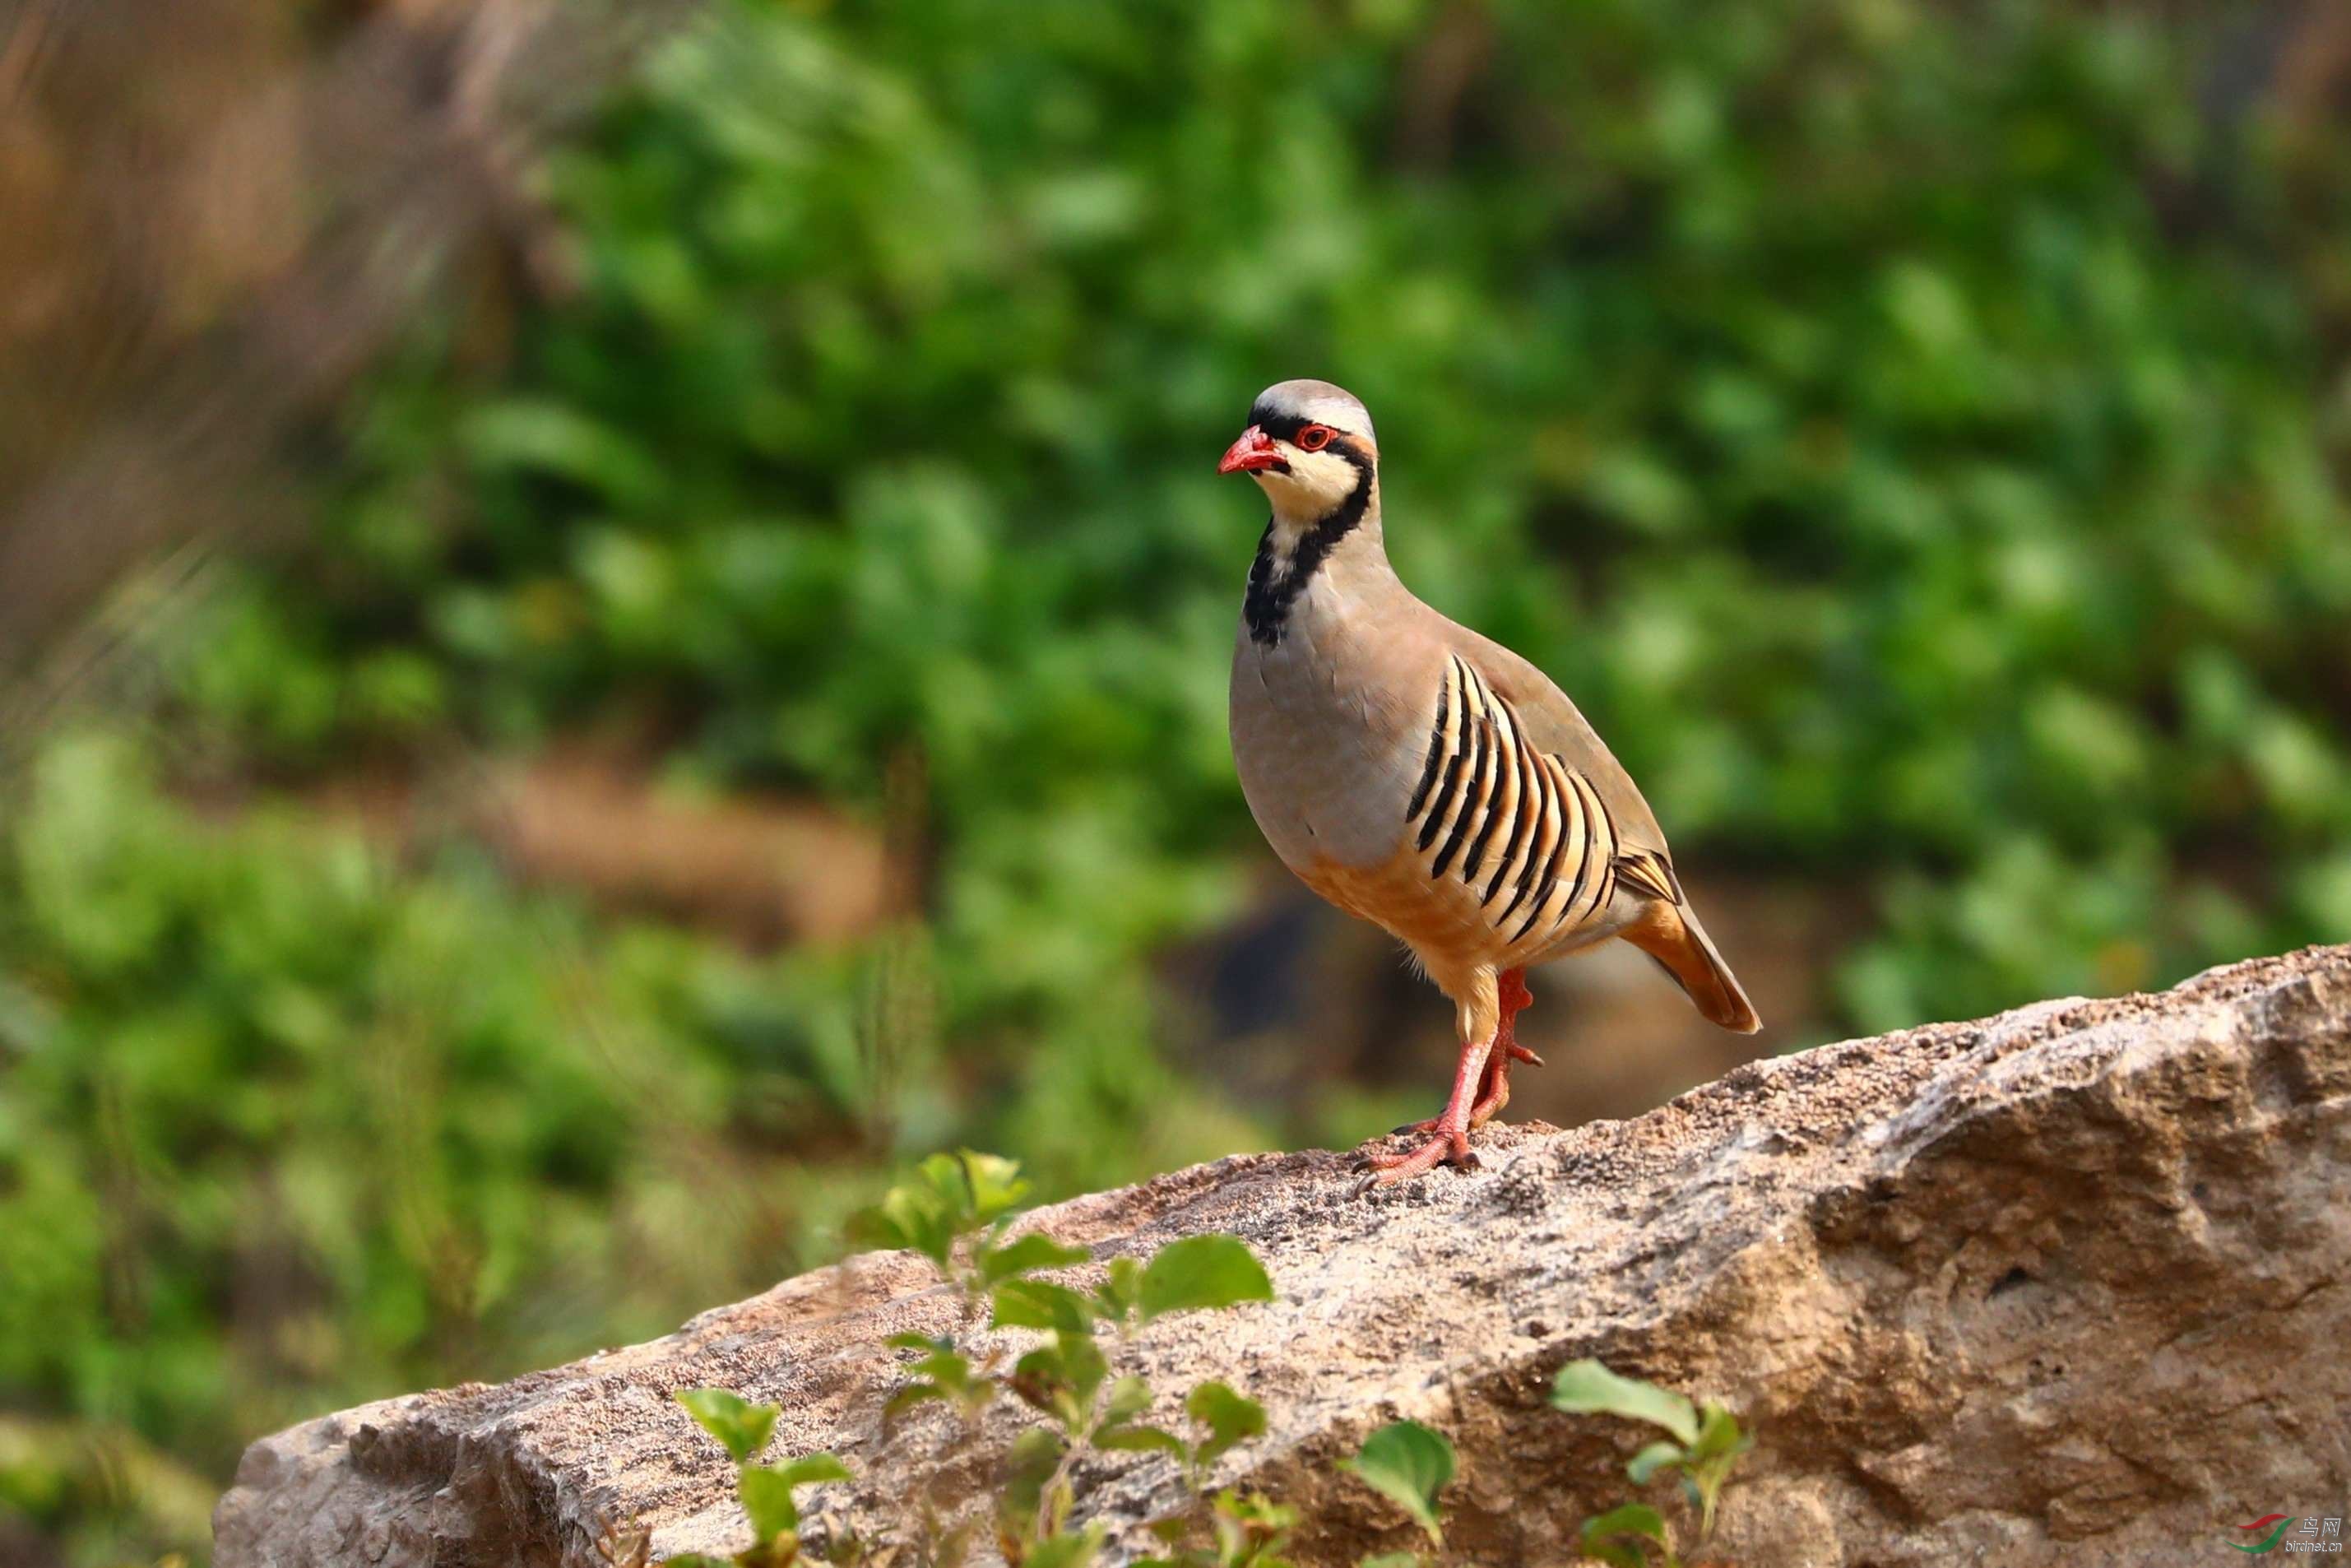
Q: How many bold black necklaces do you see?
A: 1